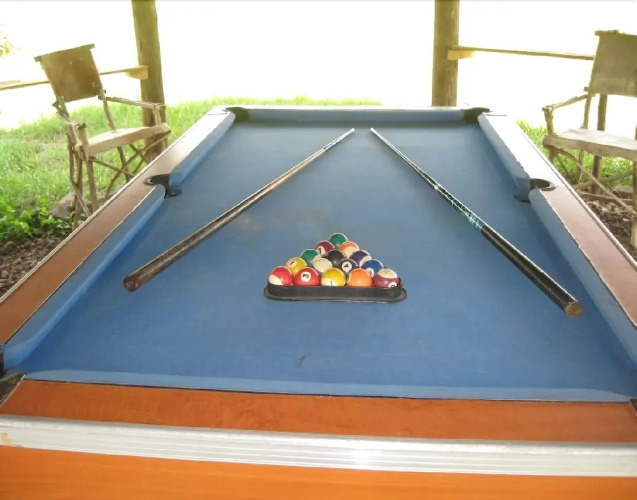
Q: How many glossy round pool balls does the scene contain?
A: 15